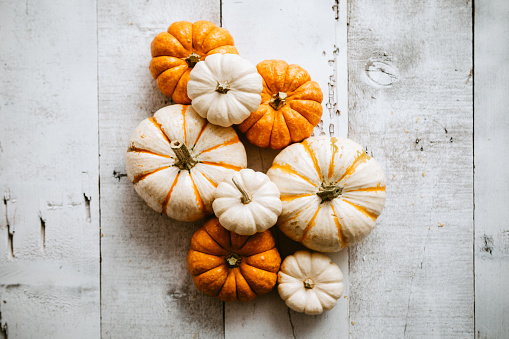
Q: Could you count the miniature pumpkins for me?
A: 8